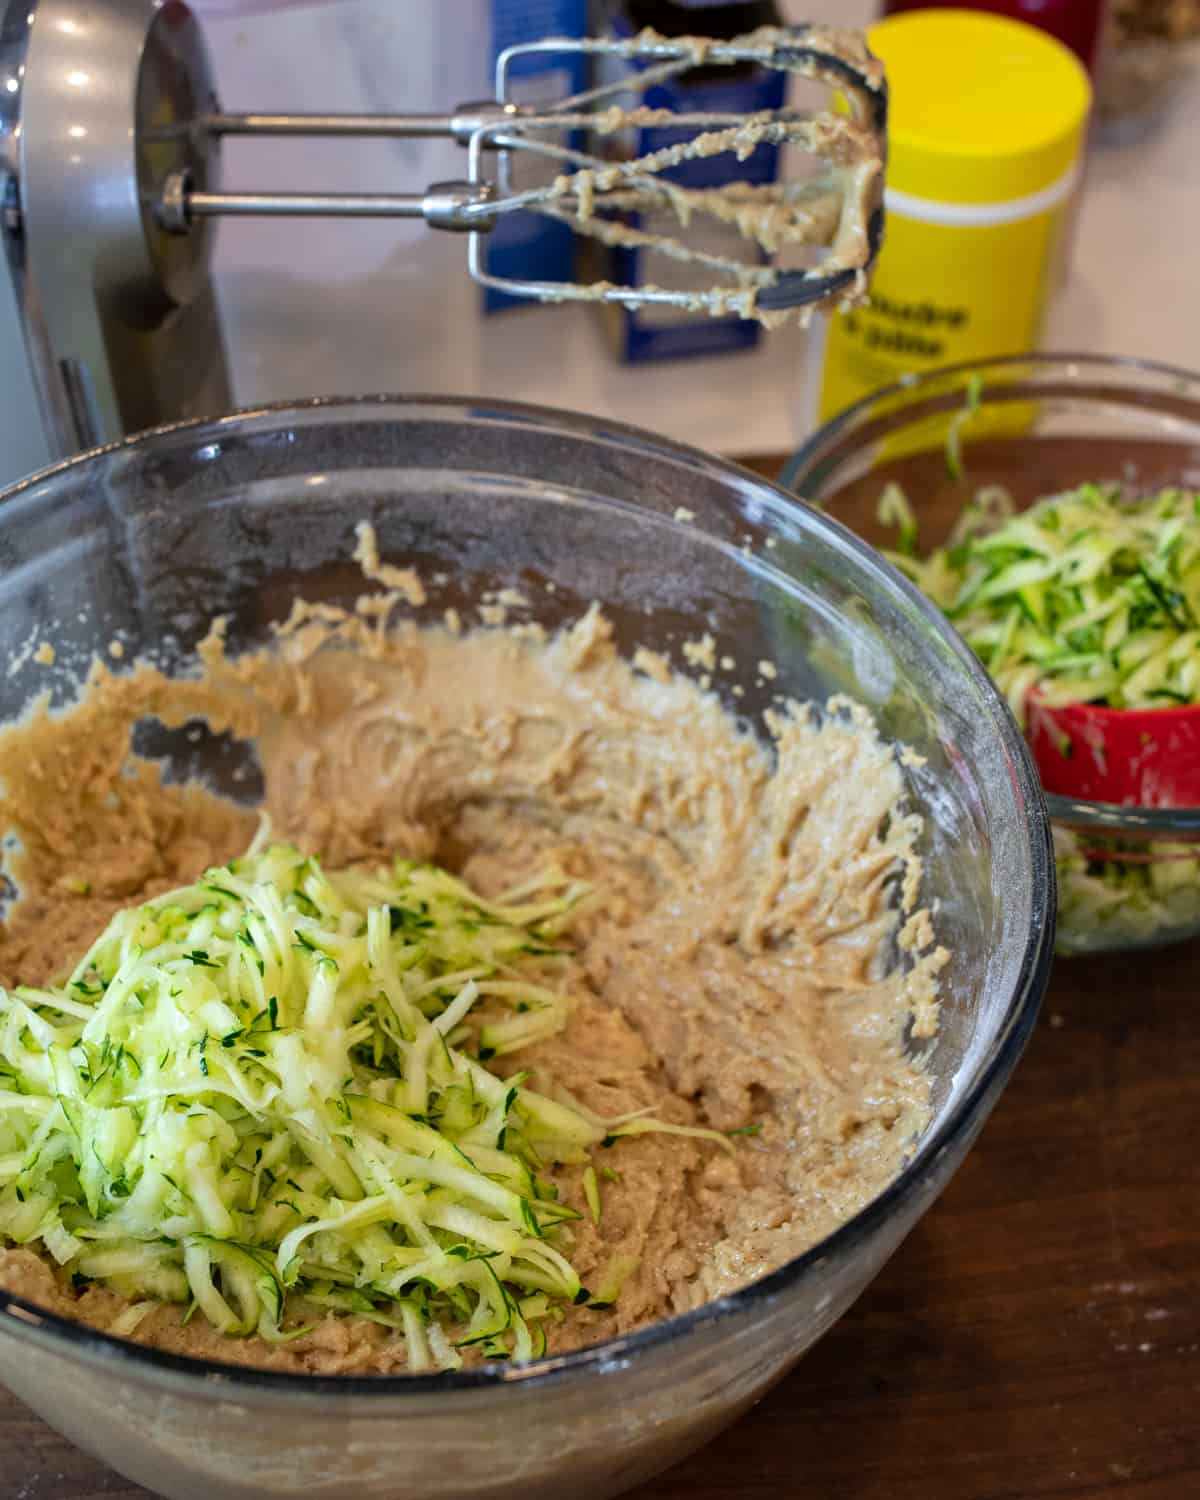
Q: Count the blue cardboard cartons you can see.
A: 2